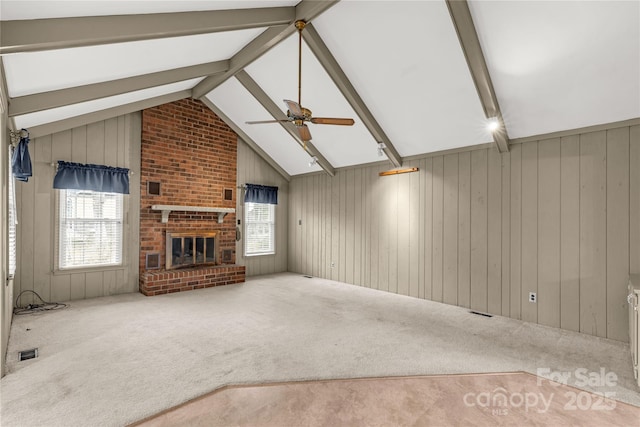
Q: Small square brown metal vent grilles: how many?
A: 4